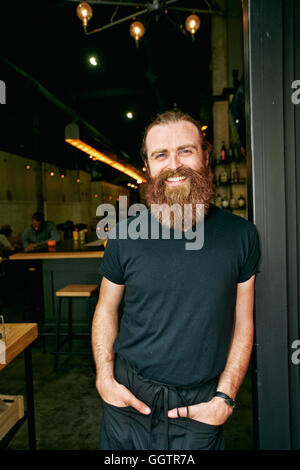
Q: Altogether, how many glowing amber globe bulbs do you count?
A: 3